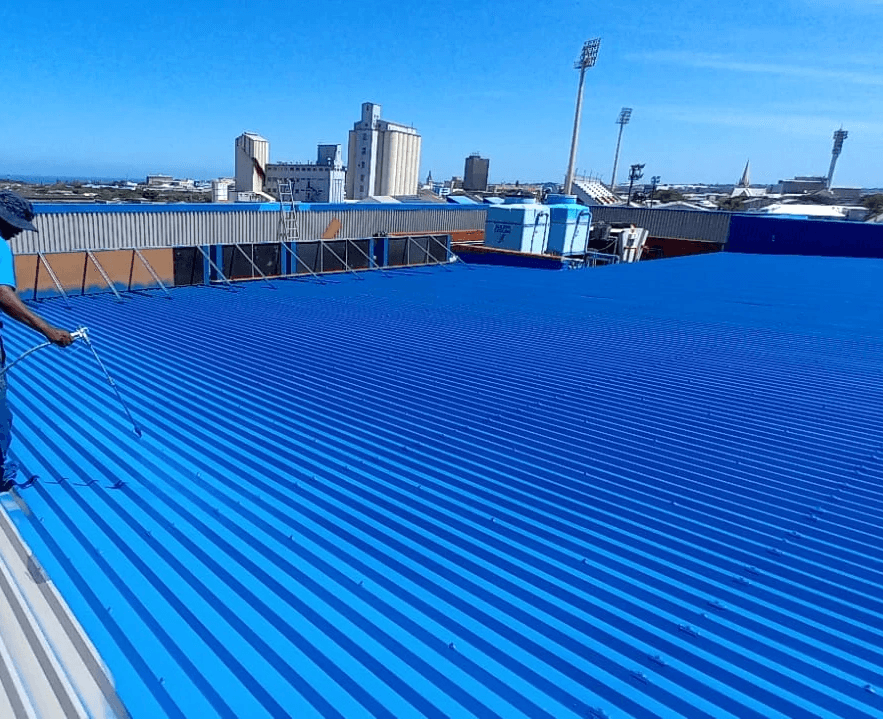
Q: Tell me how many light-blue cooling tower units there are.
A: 2